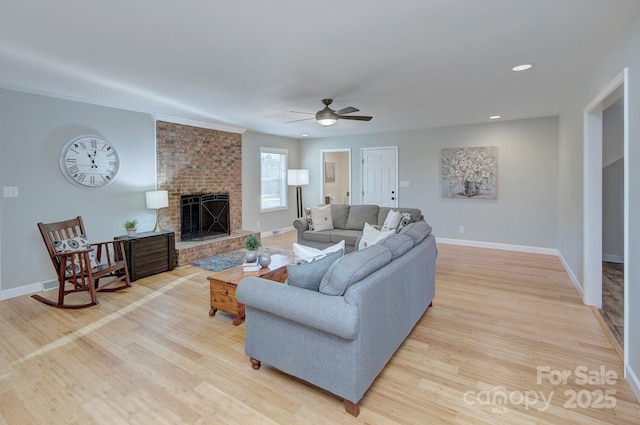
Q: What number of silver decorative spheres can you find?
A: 2